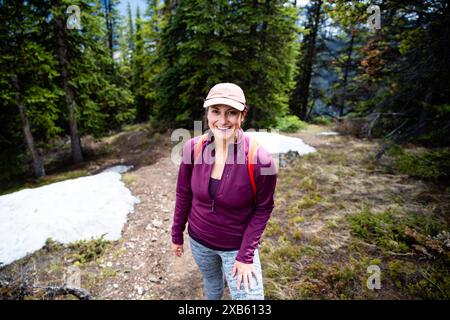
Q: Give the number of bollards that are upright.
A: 0